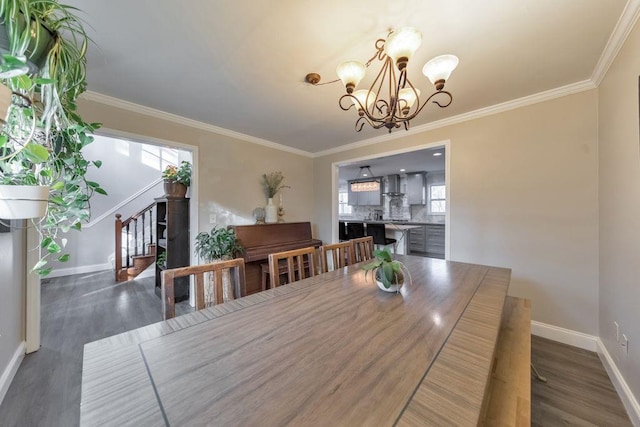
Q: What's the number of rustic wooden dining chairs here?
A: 4